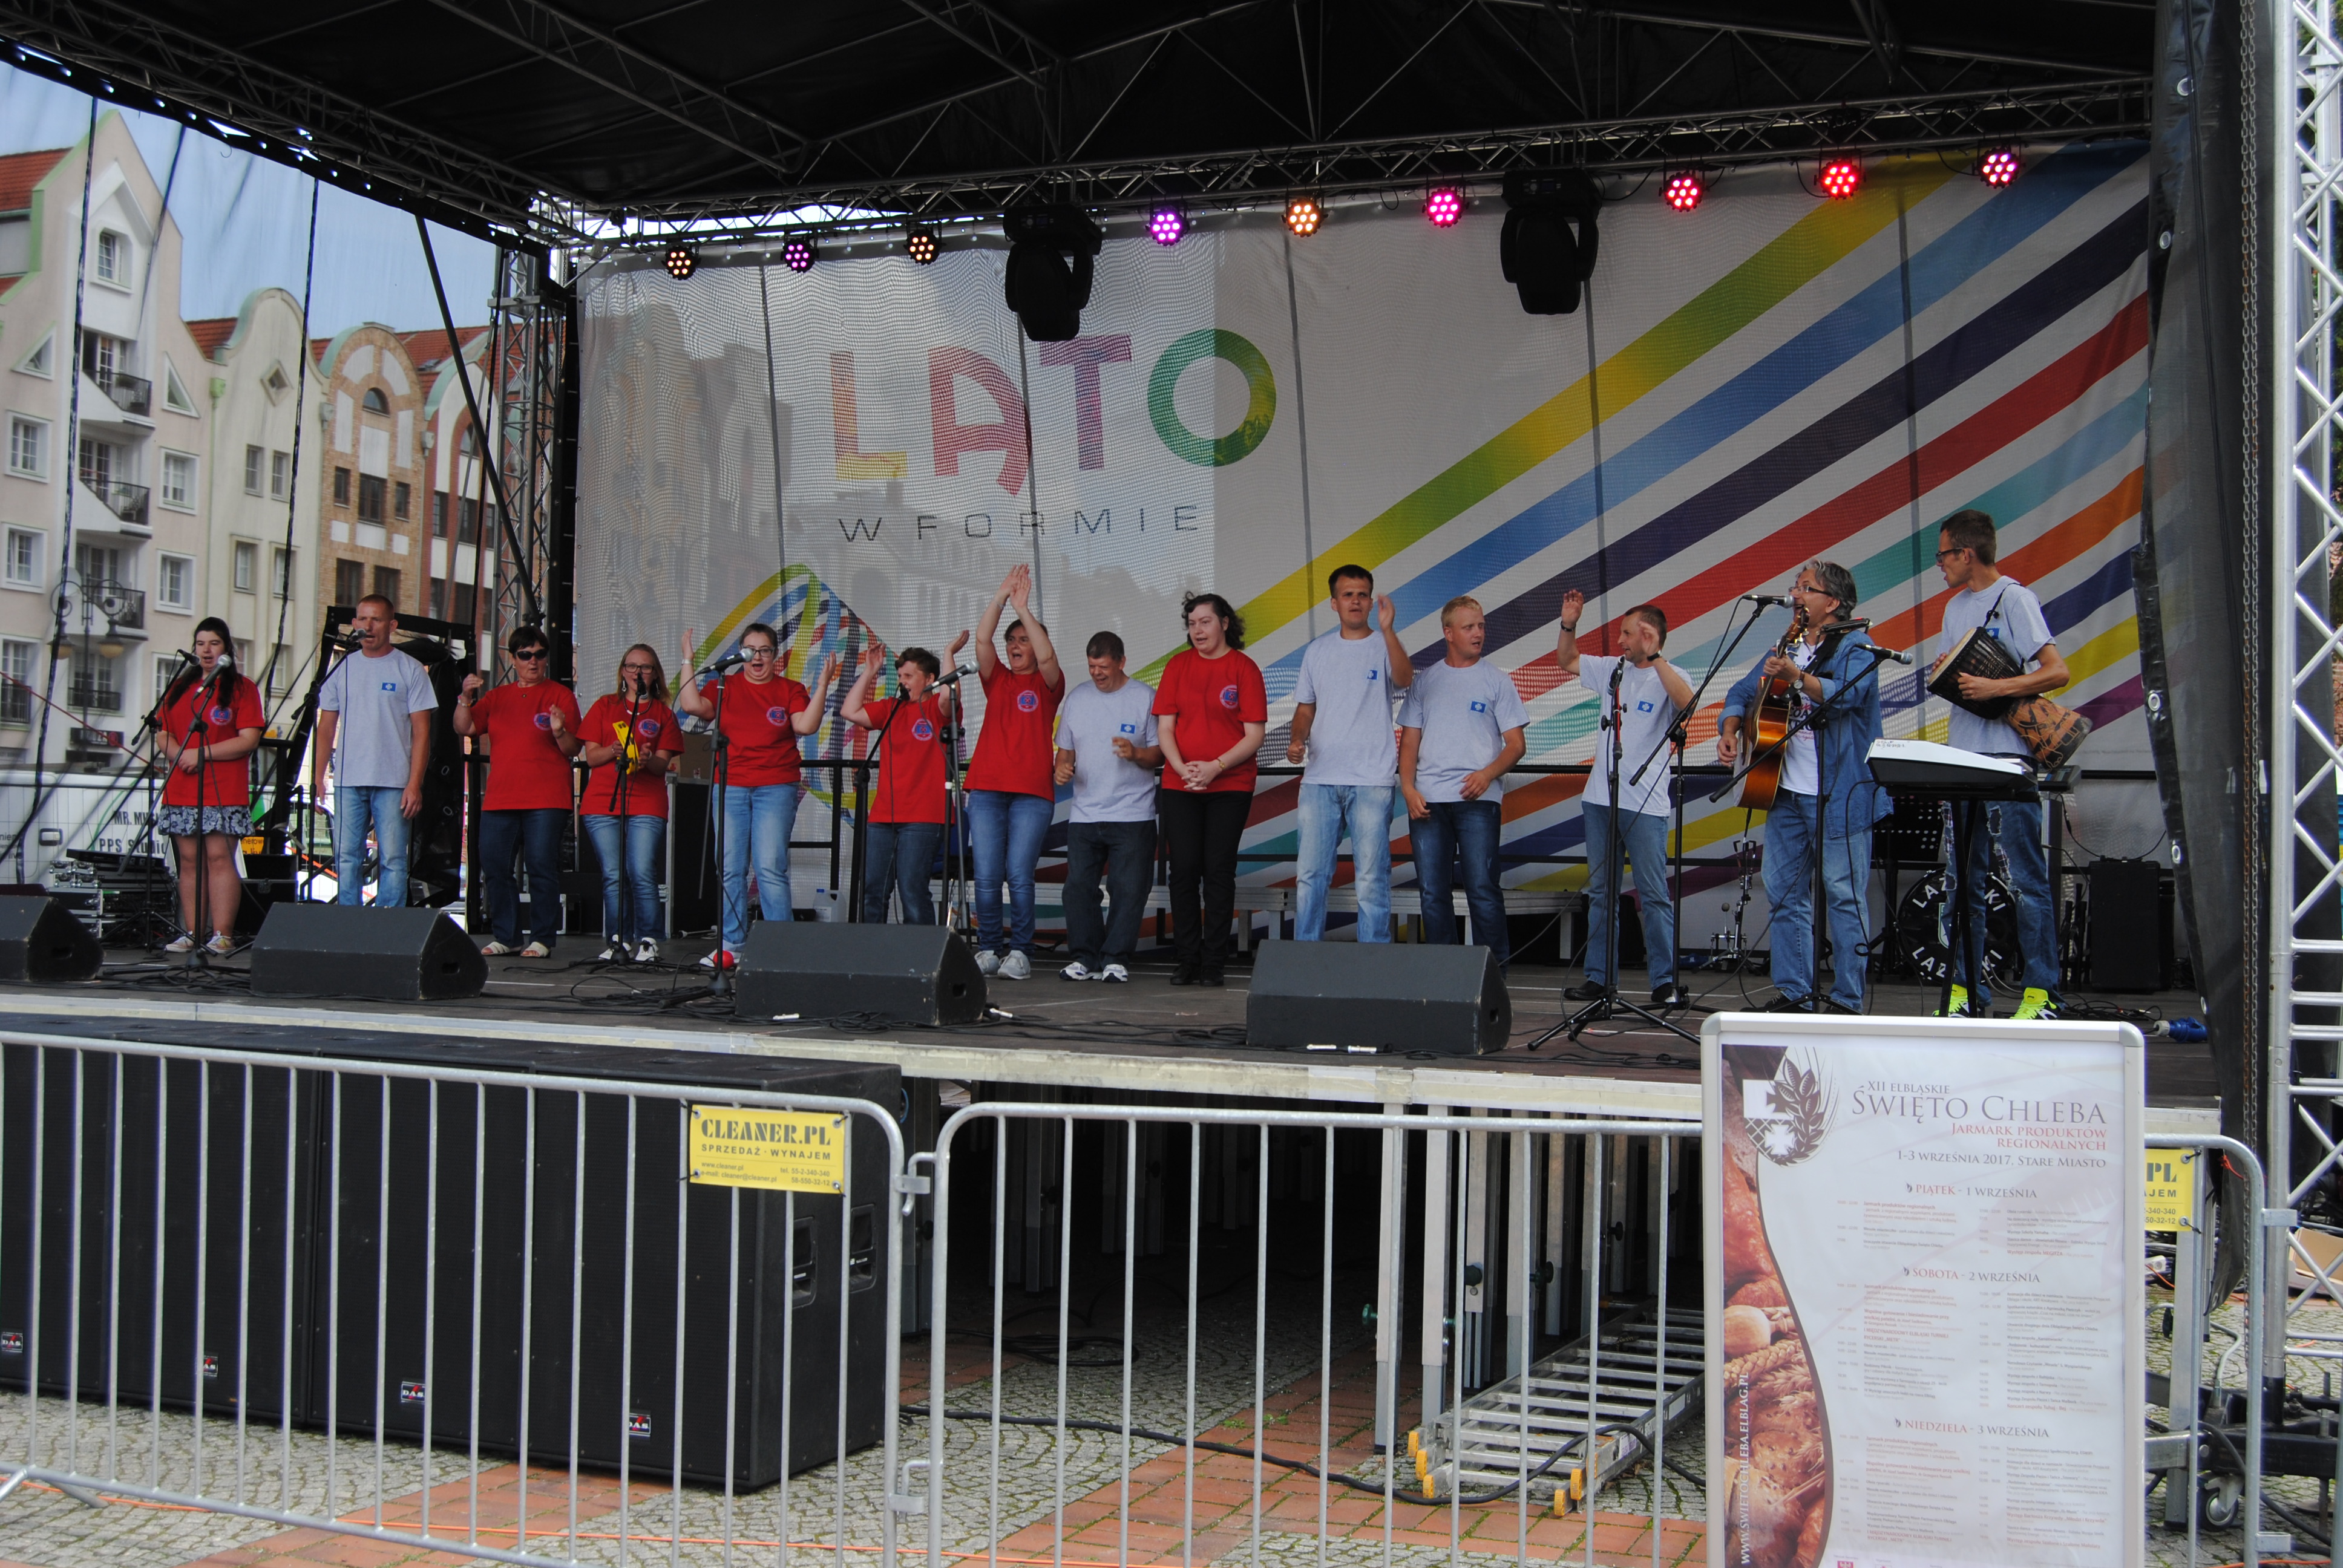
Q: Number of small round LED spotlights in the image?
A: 9